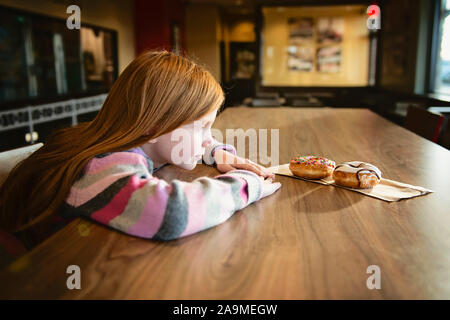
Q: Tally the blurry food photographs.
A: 4